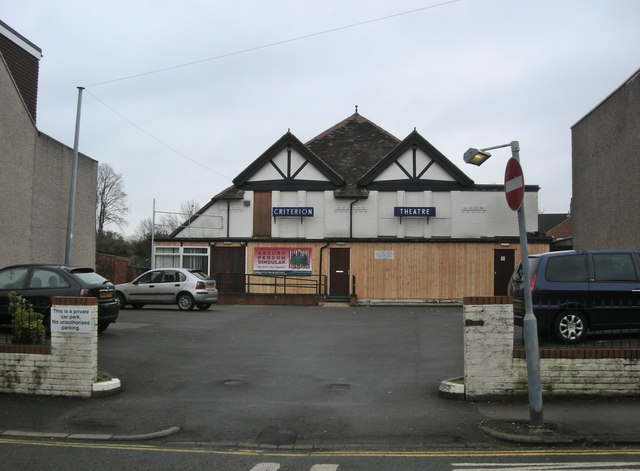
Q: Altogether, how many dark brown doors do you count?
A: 3